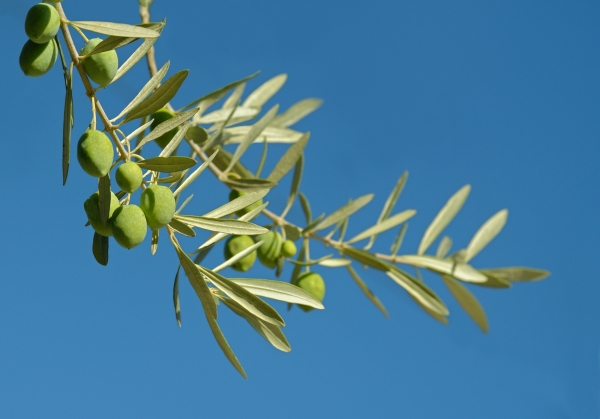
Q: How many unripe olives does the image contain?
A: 14